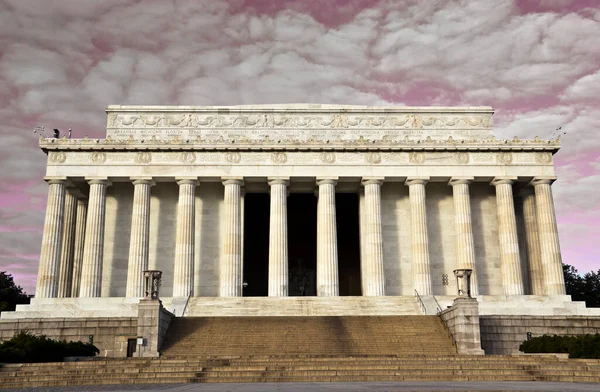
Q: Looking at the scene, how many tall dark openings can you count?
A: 3